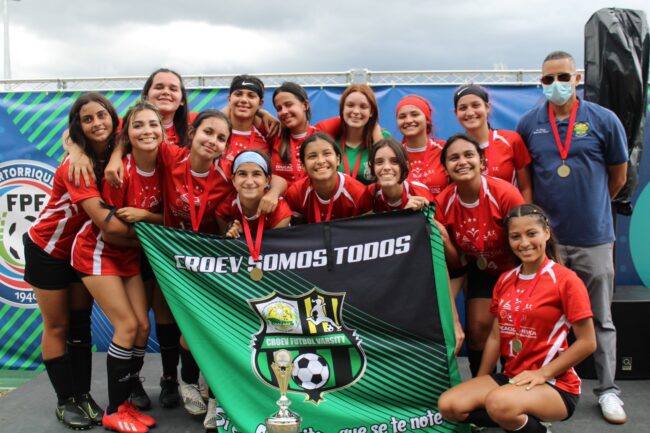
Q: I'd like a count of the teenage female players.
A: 14